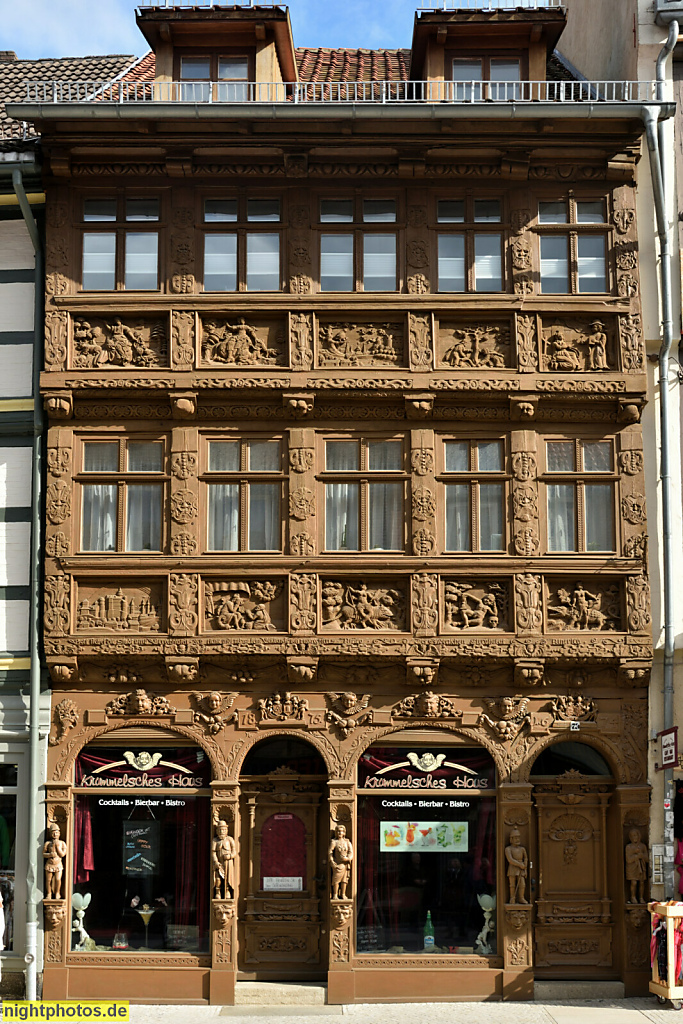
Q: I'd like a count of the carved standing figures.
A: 5